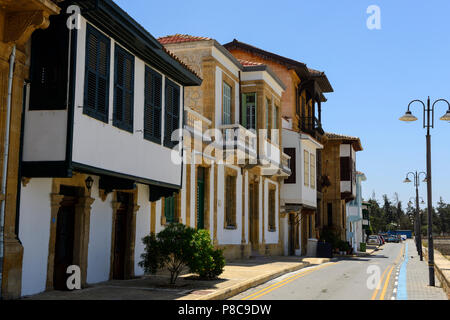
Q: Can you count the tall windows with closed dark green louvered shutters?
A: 4